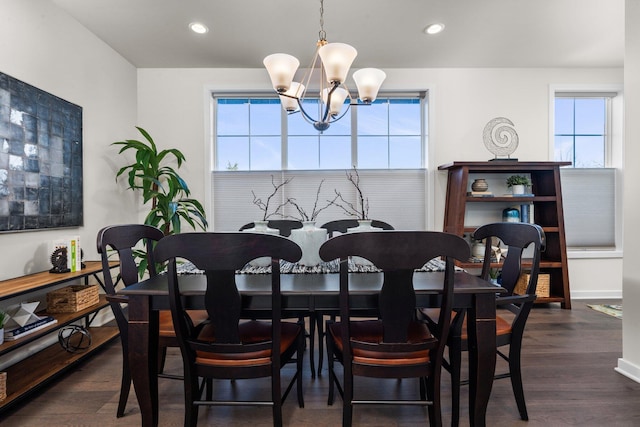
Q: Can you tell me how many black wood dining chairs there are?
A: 6